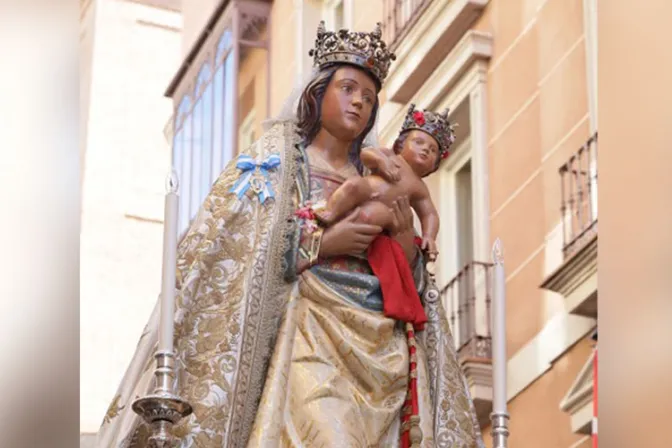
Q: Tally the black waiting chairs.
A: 0